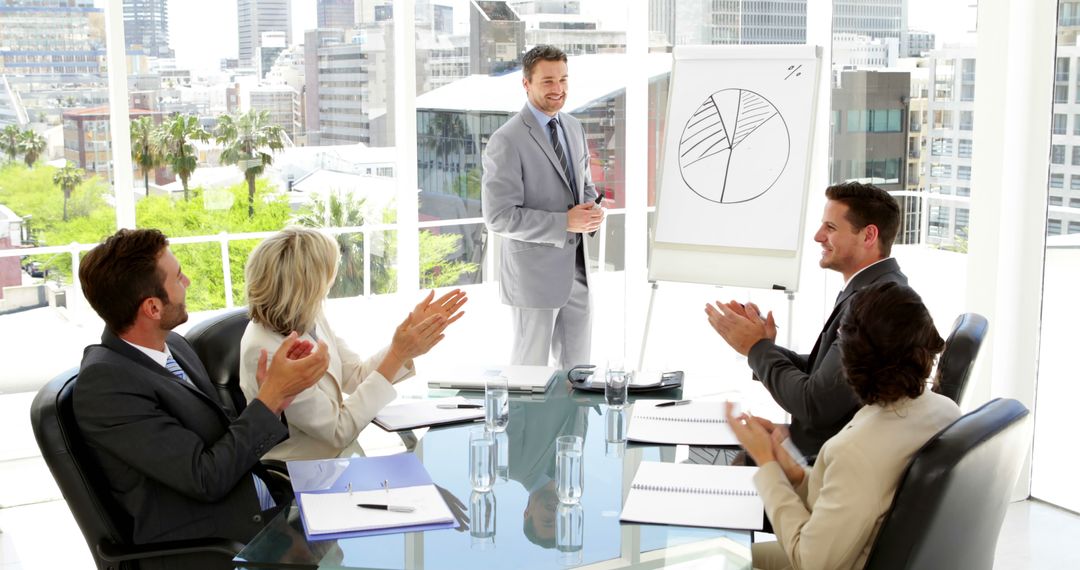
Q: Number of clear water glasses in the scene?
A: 4